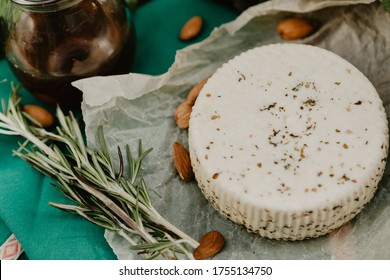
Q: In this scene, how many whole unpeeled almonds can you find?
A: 7